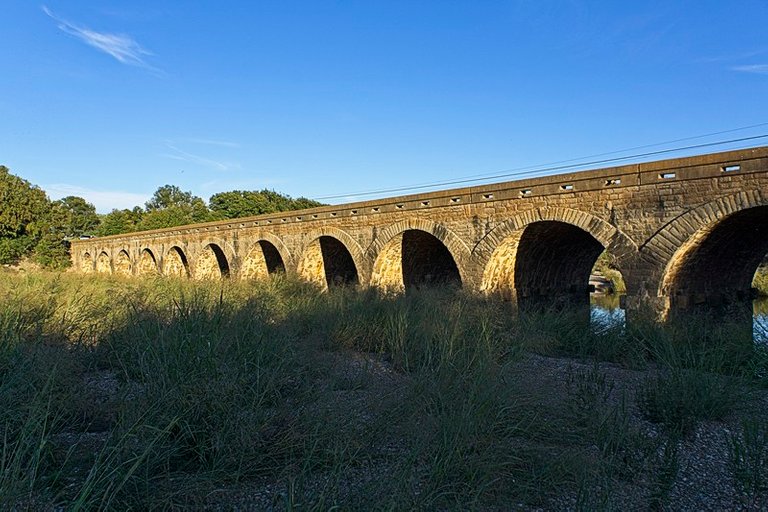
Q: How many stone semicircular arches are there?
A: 11